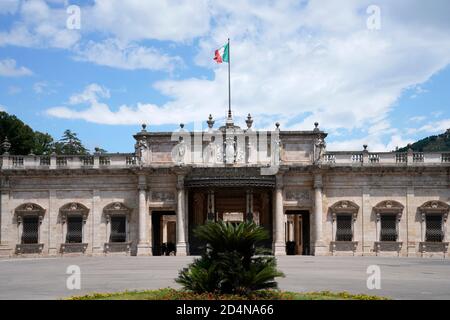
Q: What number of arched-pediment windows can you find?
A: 6